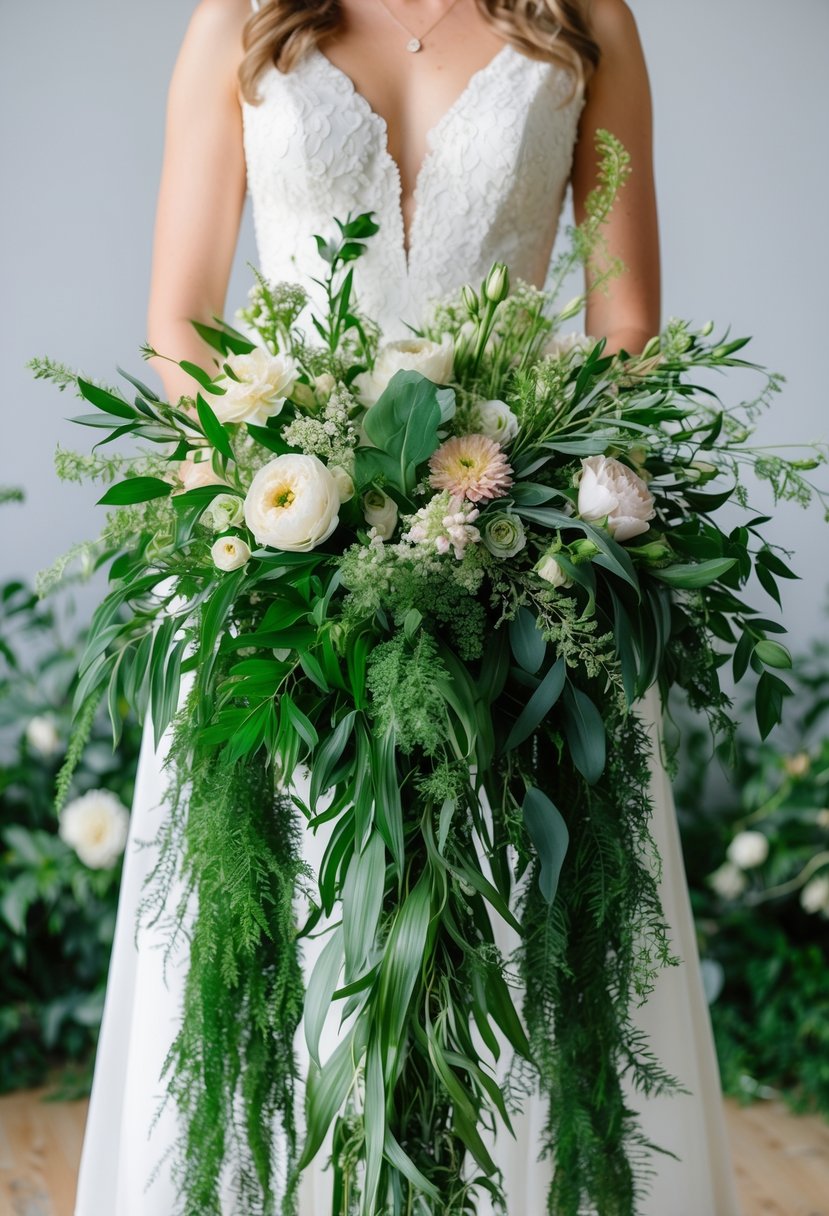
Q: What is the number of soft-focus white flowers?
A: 5